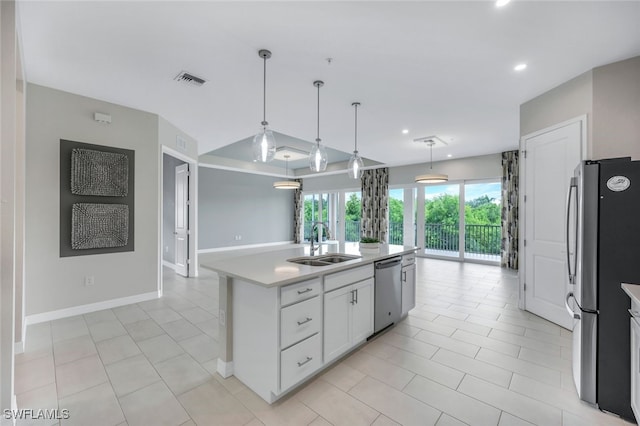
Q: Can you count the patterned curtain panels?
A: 3